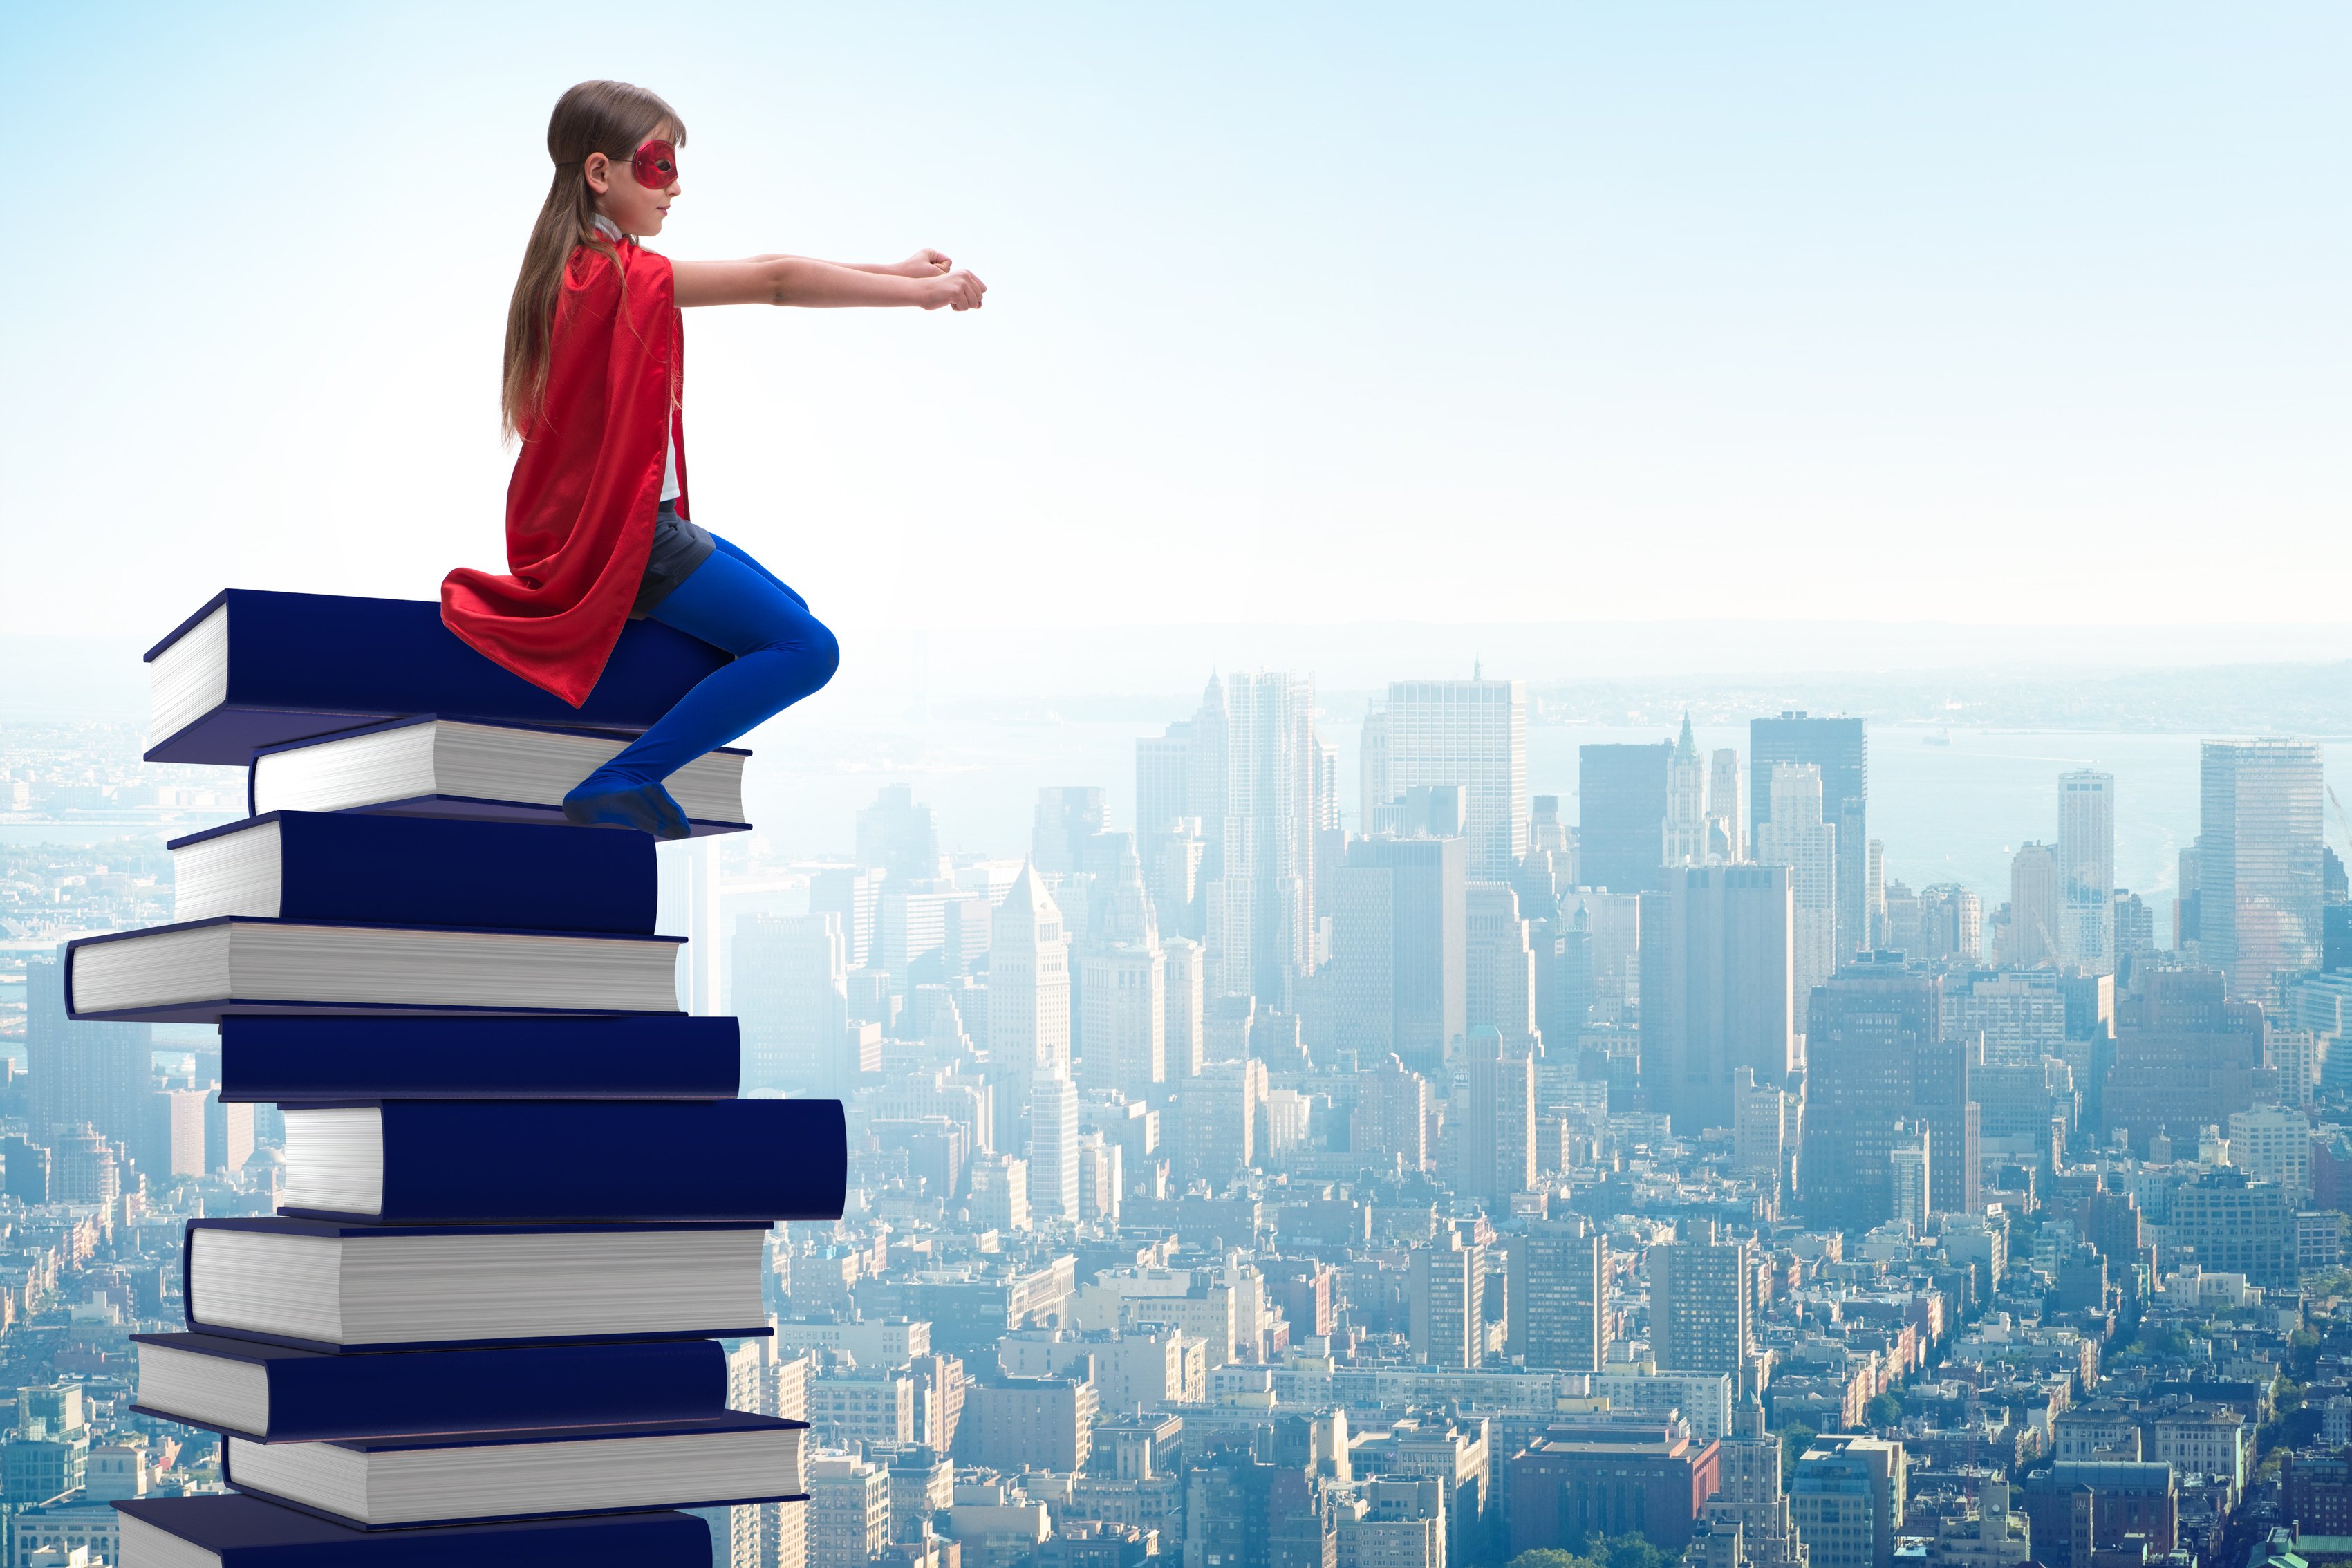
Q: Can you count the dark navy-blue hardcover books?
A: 10